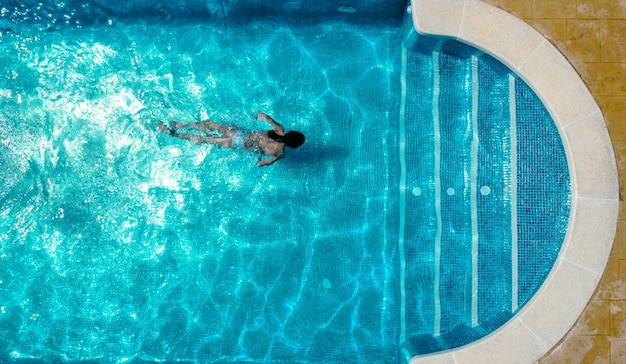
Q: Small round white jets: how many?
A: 3